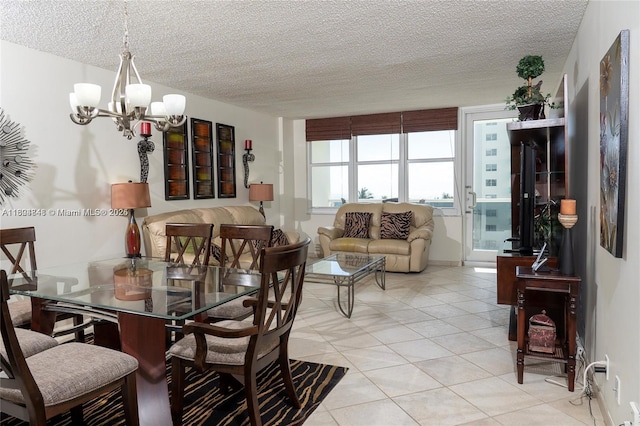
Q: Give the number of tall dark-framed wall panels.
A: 3